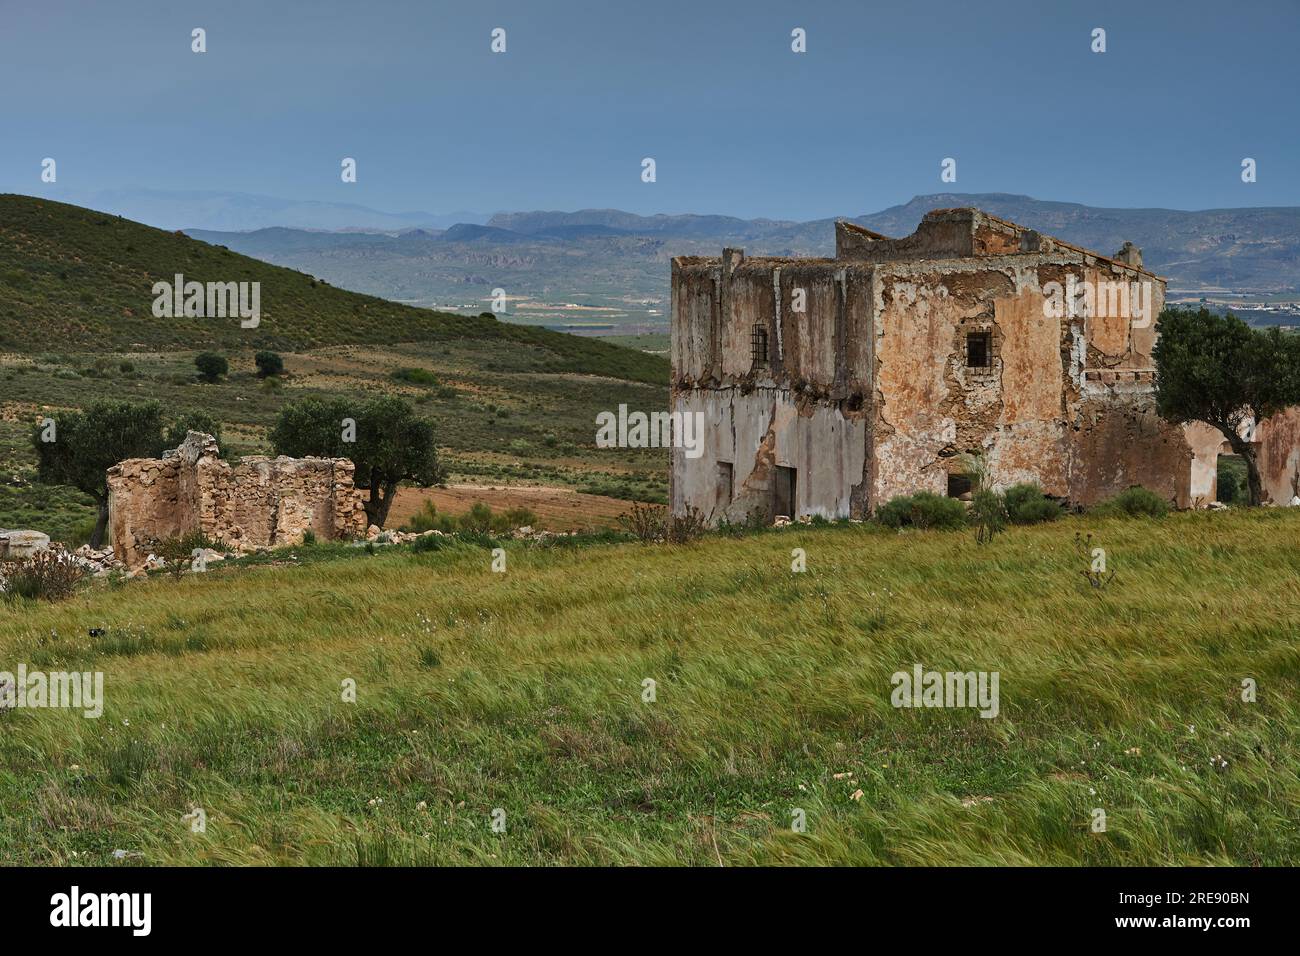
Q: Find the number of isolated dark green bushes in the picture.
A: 2